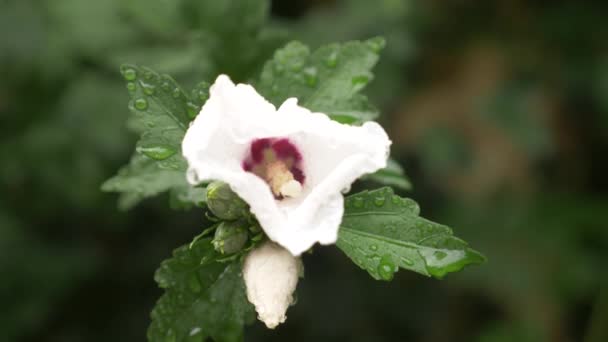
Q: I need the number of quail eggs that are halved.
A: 0